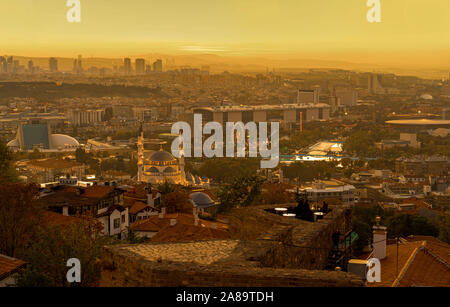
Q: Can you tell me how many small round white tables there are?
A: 3